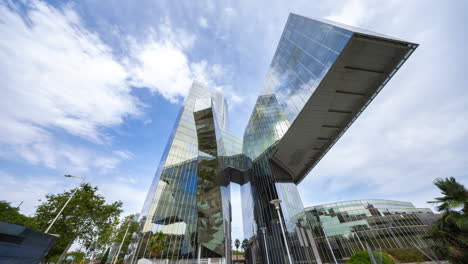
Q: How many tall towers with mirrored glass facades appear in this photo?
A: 2